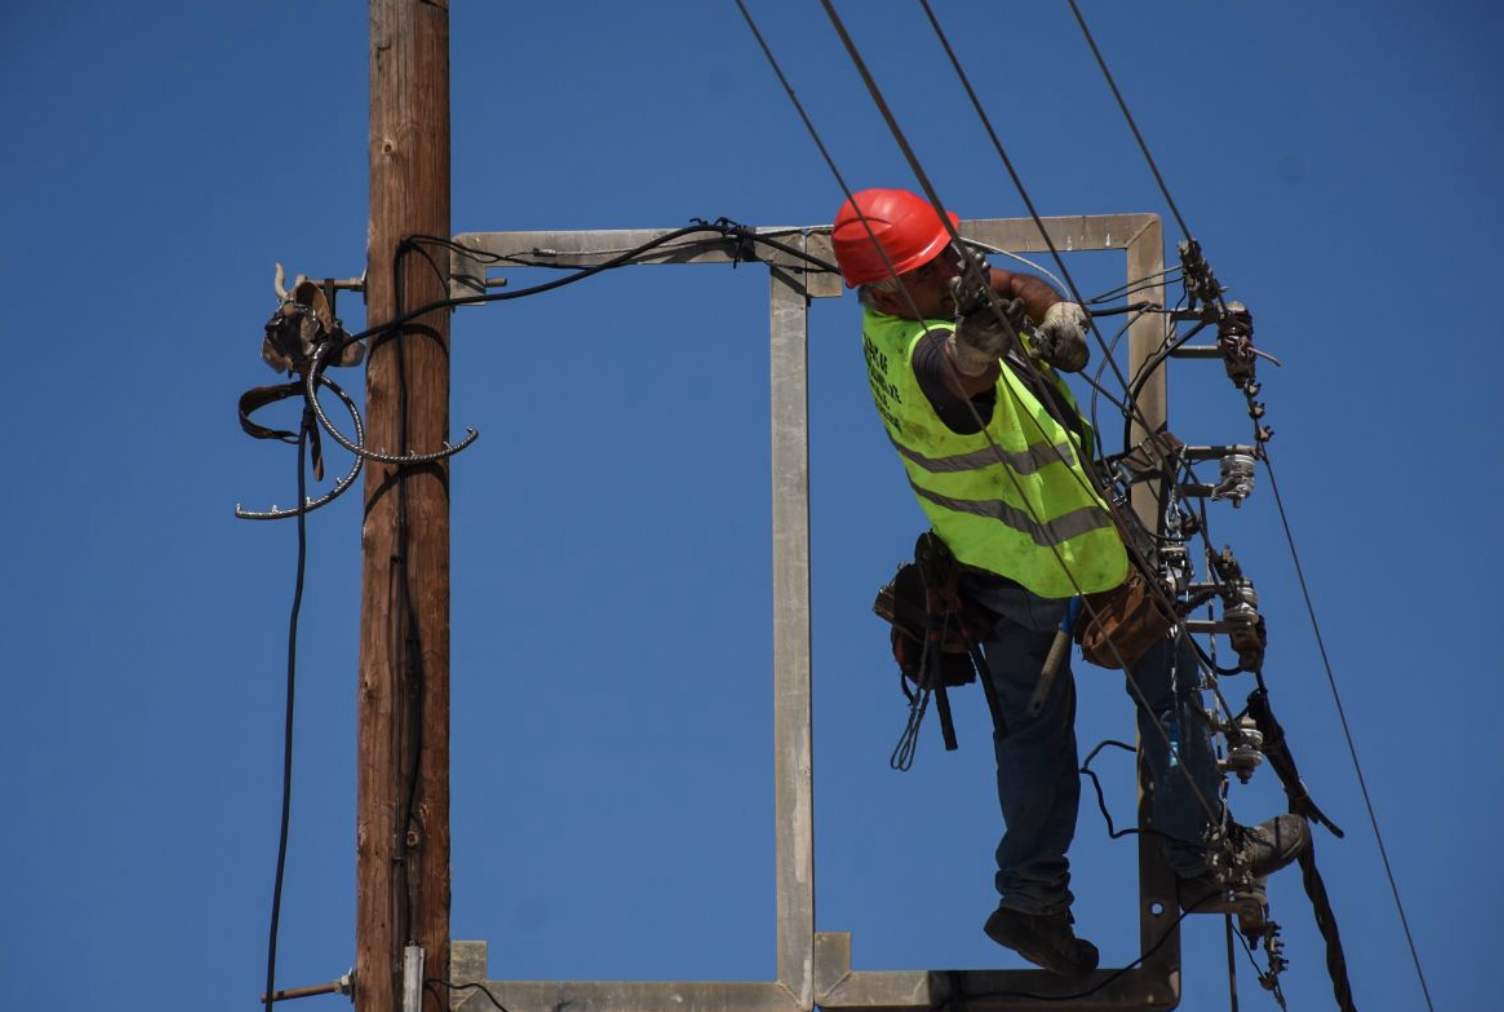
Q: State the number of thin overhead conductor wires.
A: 4